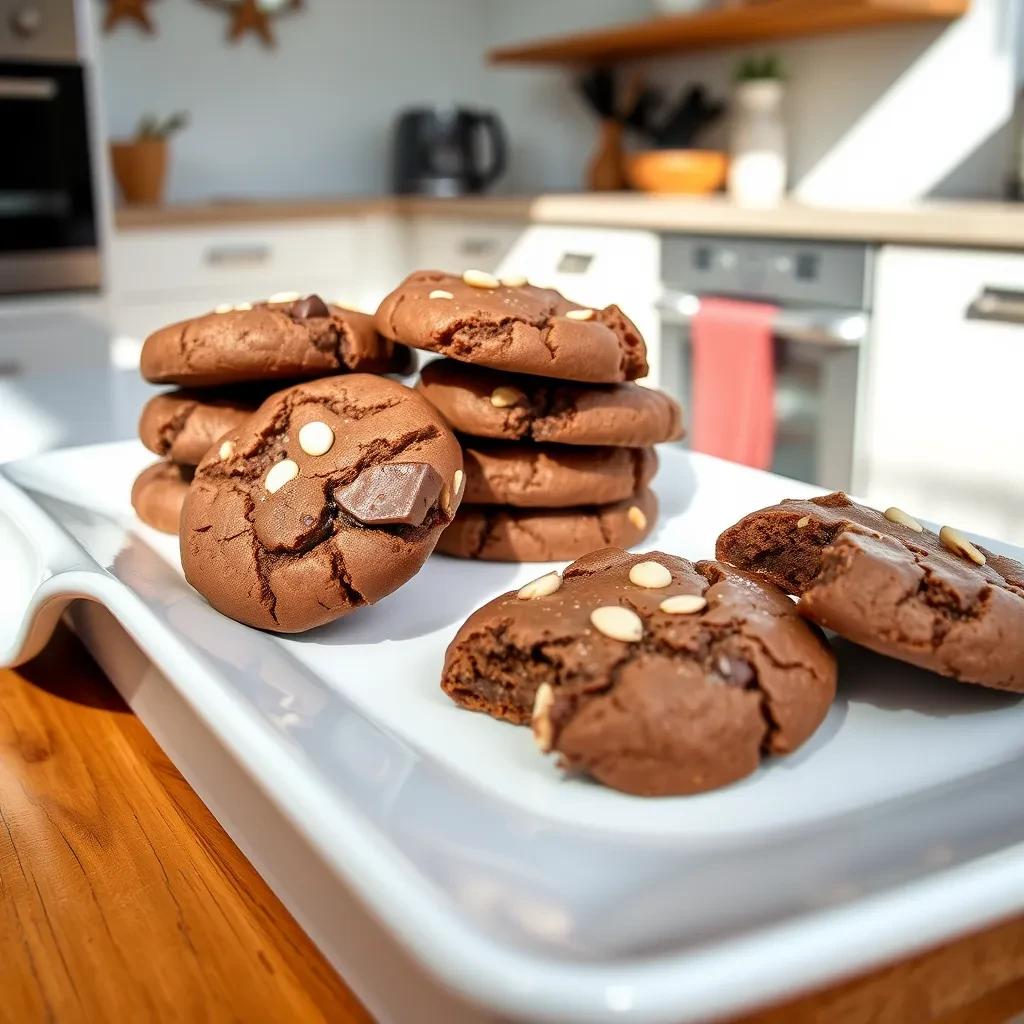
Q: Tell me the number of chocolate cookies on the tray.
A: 10